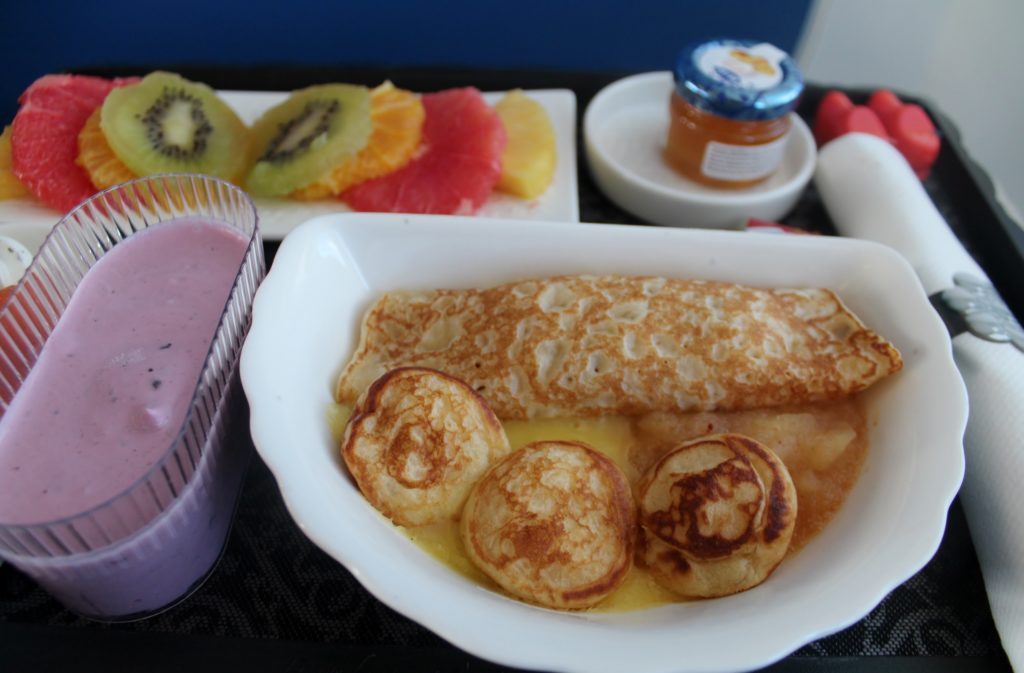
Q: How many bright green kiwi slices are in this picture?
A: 2